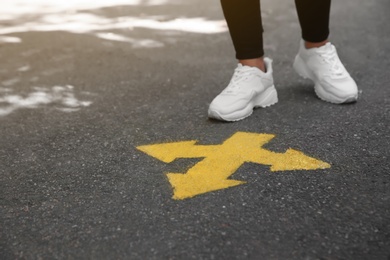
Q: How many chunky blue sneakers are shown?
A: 0